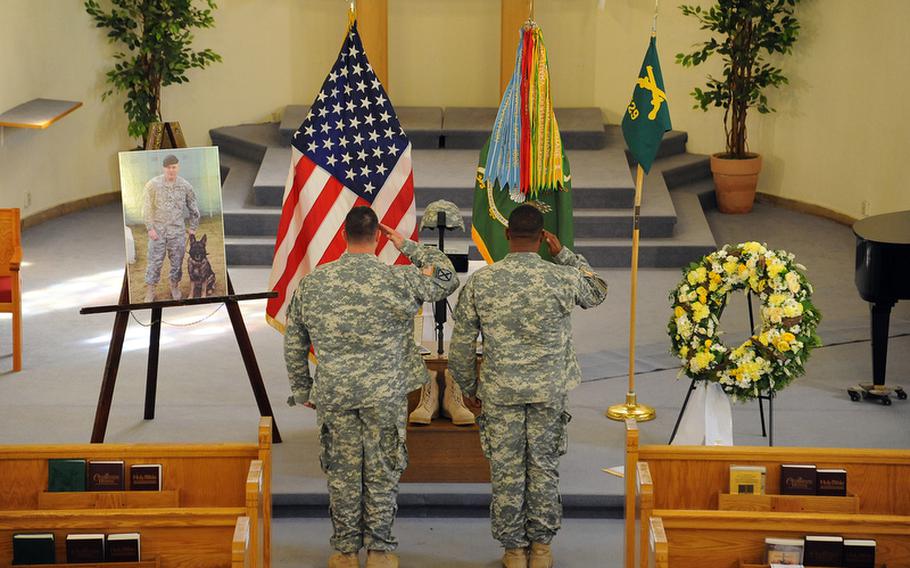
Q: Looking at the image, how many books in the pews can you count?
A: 12